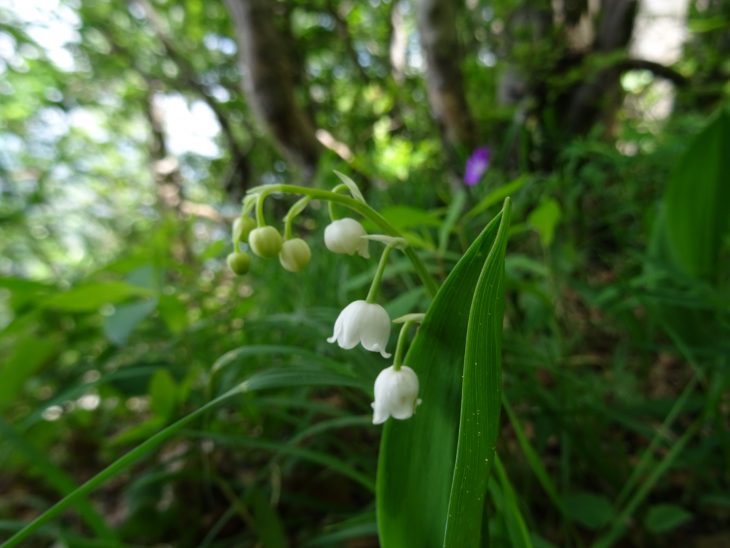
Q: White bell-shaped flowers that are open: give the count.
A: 3